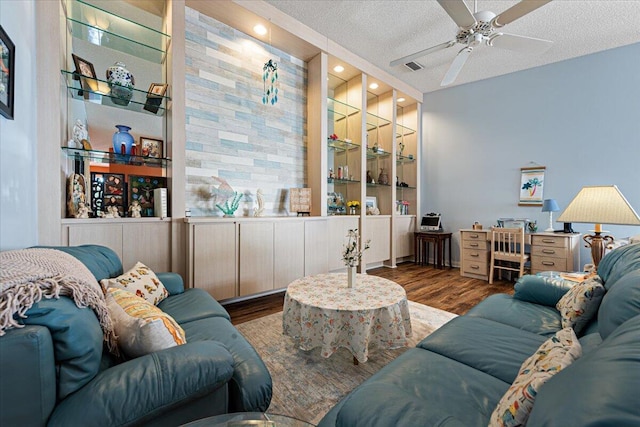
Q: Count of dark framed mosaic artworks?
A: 2